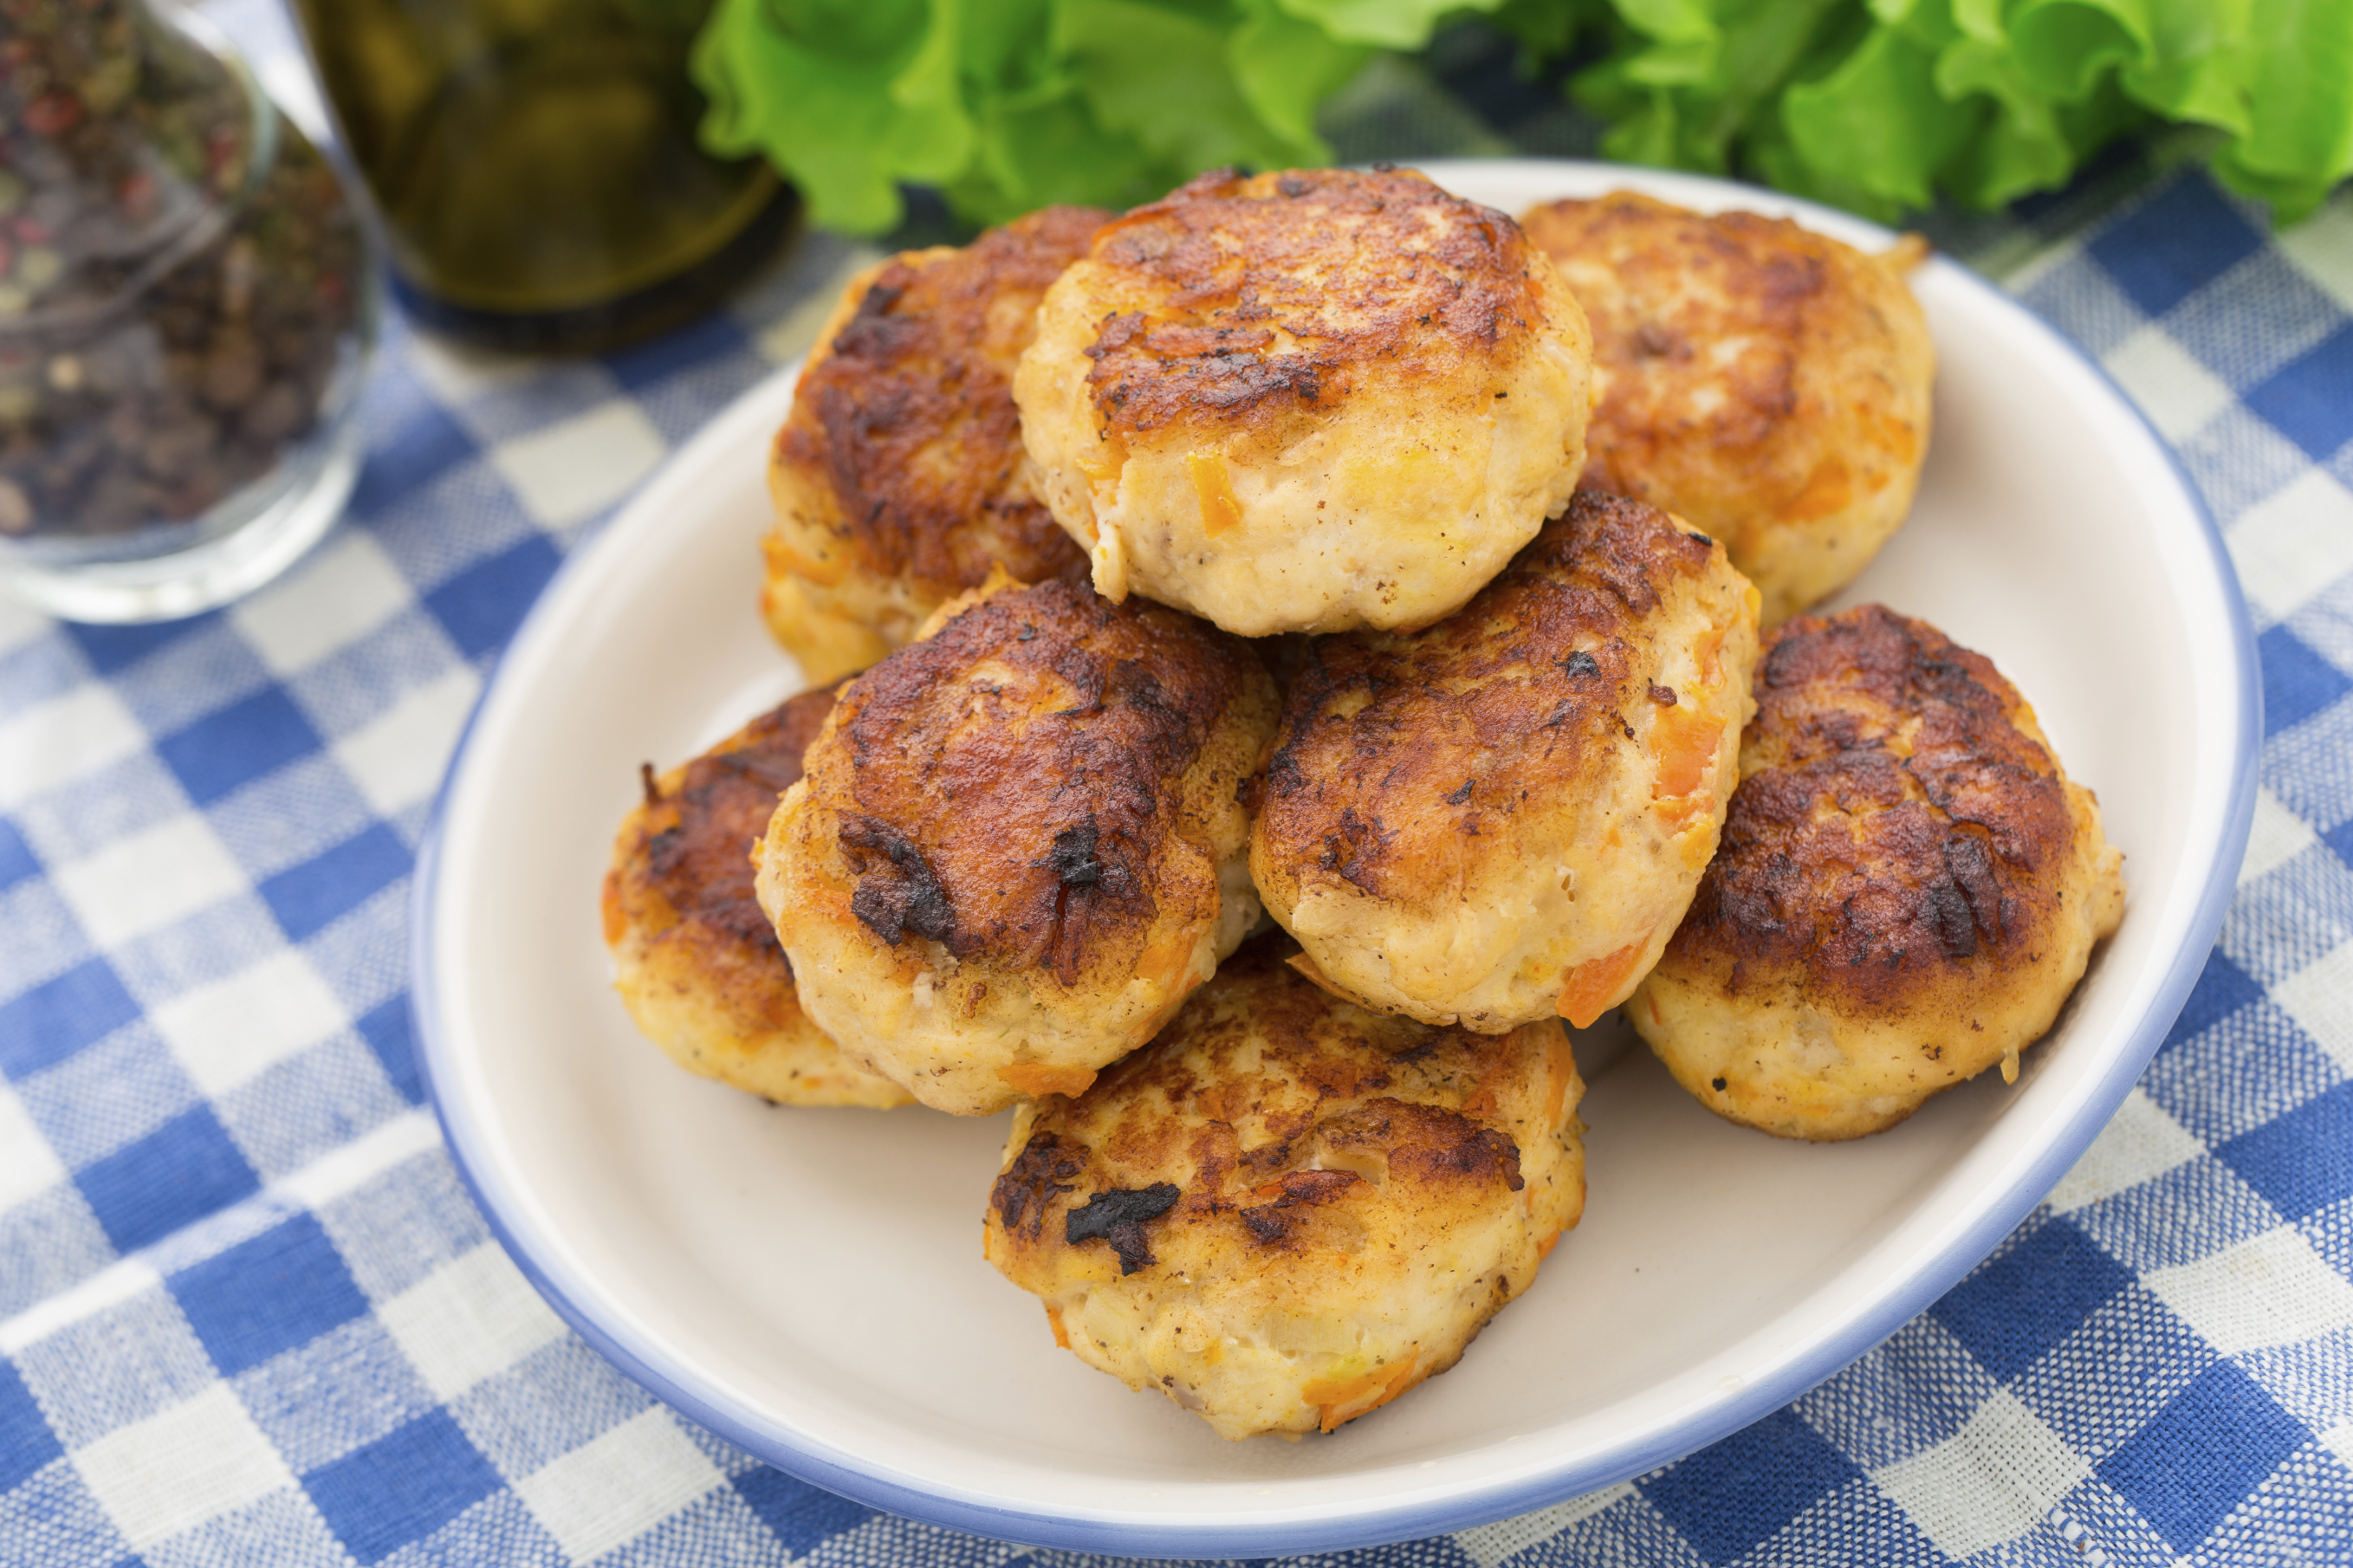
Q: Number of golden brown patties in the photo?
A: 8